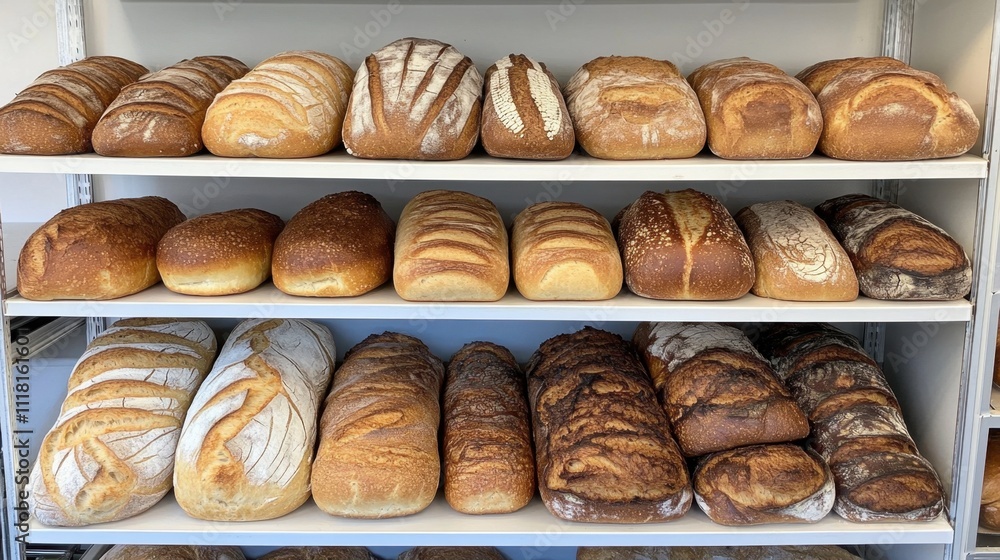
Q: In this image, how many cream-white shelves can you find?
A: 3